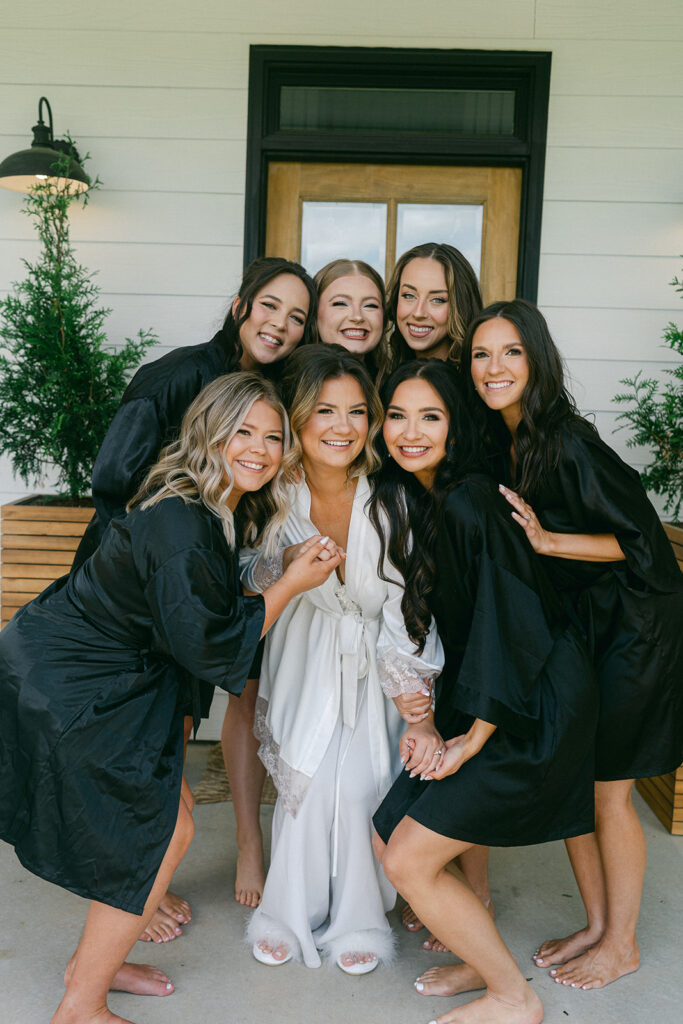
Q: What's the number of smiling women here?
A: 7